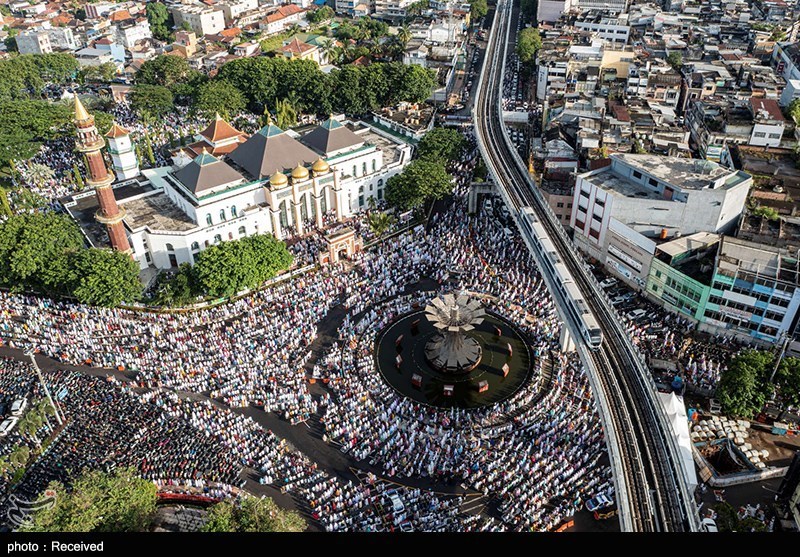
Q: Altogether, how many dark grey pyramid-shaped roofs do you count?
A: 3